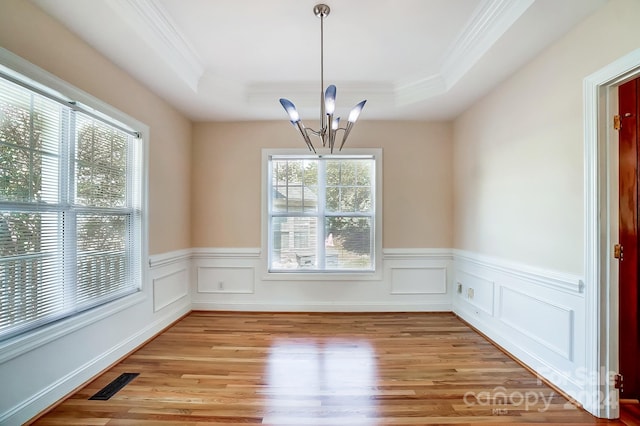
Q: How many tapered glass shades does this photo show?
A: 5